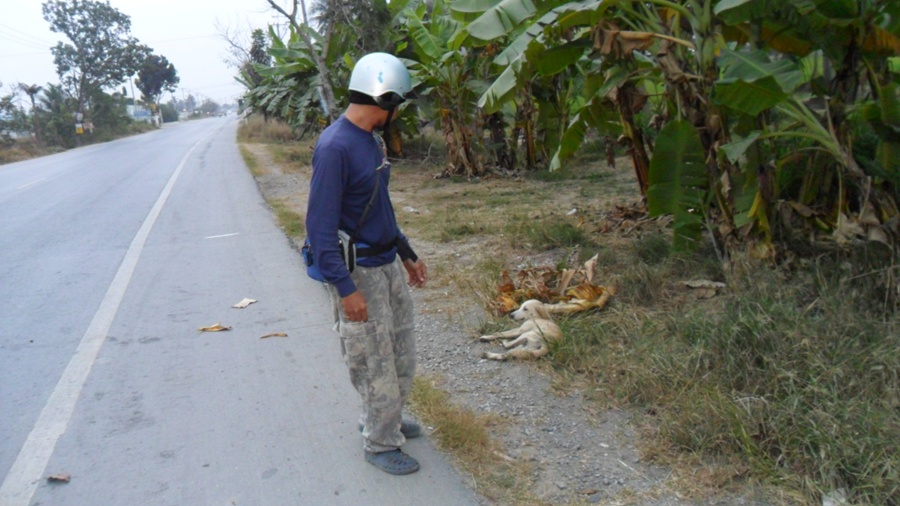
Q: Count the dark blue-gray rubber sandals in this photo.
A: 2